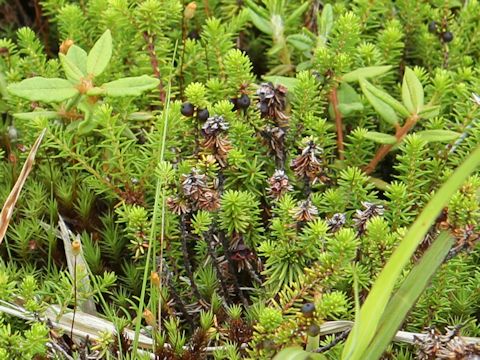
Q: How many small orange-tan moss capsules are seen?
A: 5